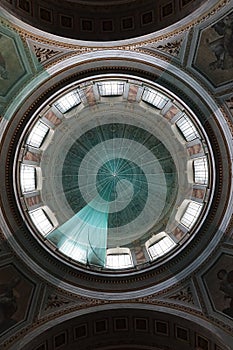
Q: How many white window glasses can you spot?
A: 12